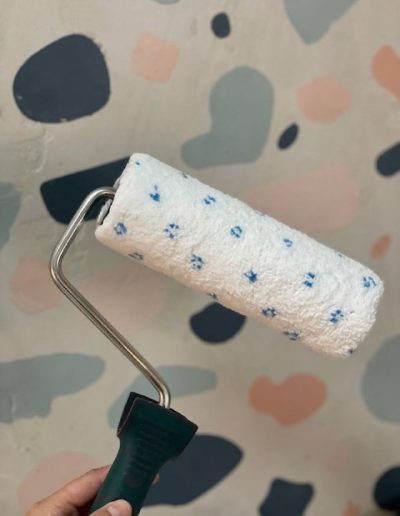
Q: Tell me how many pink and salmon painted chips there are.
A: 10